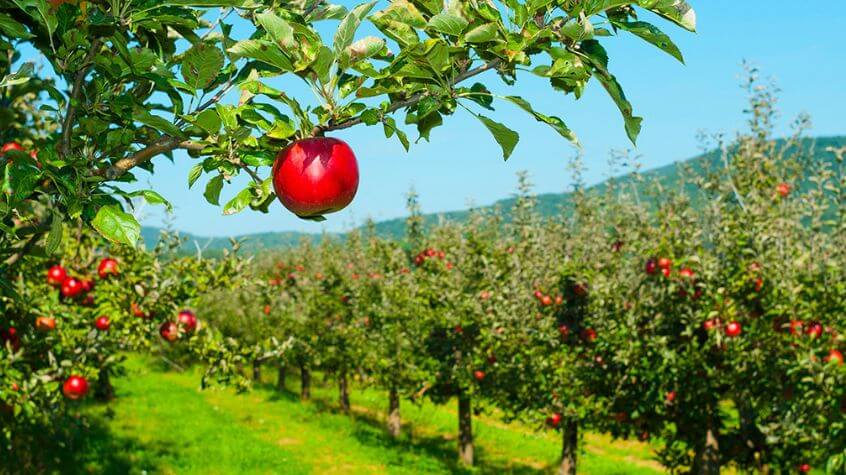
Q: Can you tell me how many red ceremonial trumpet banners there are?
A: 0